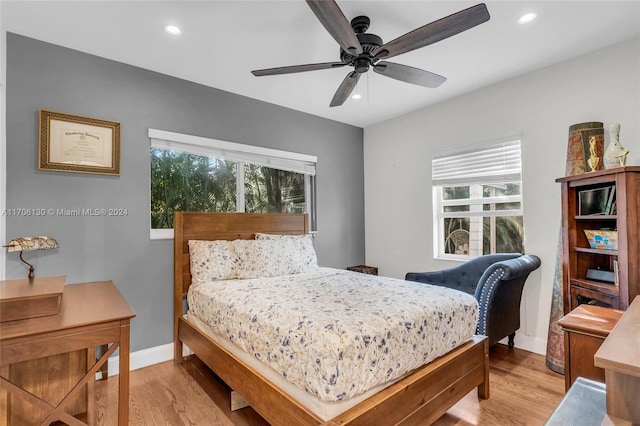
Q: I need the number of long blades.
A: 5